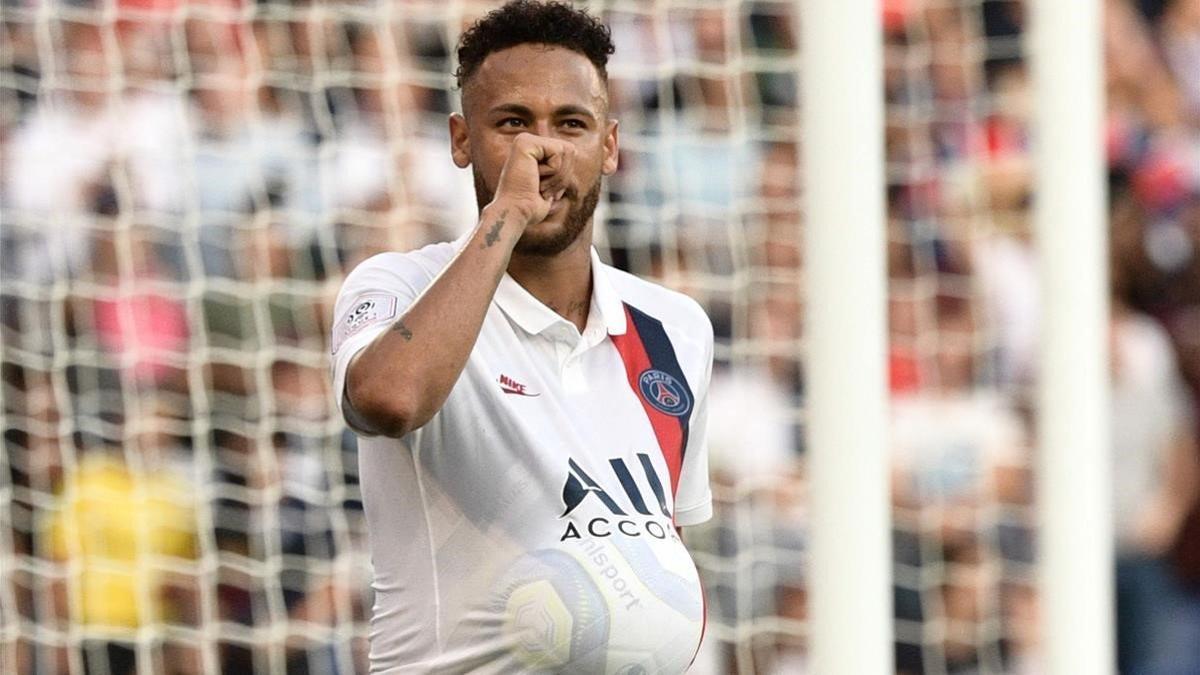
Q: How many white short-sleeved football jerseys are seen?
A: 1